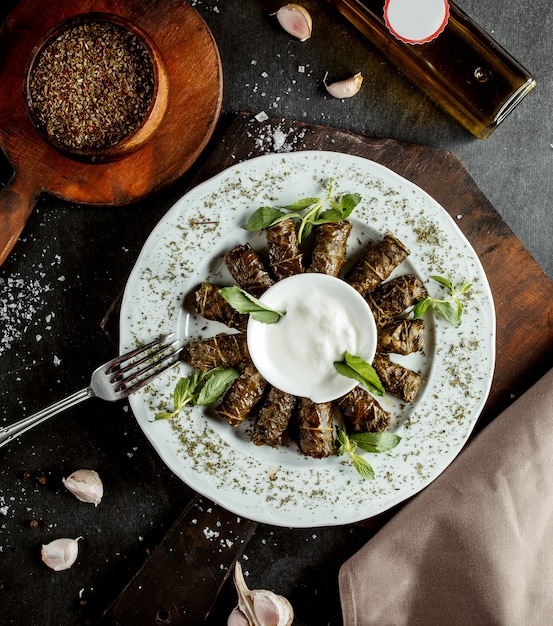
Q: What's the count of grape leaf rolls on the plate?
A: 13